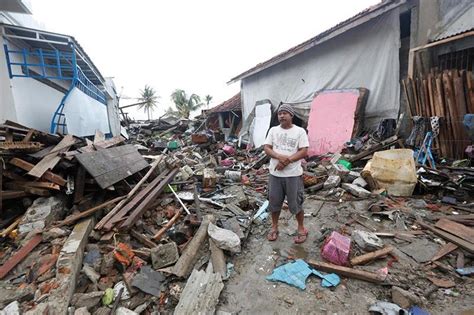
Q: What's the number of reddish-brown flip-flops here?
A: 2